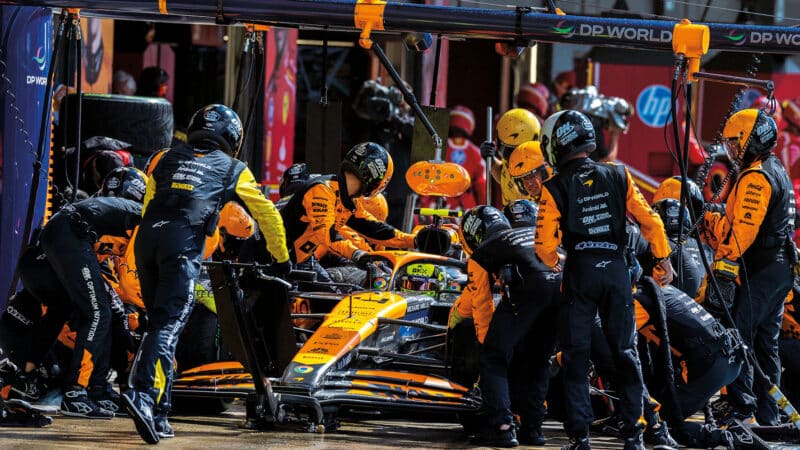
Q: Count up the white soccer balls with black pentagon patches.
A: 0